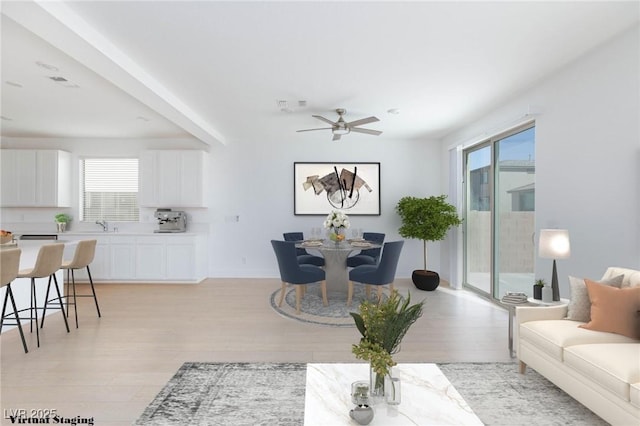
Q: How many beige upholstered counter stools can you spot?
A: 3